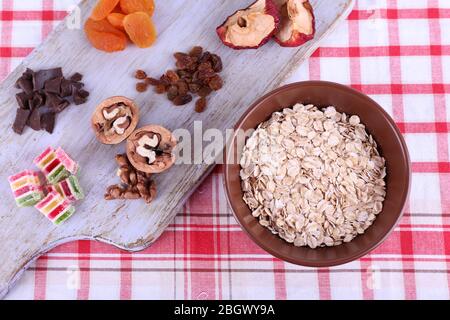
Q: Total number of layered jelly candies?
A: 4